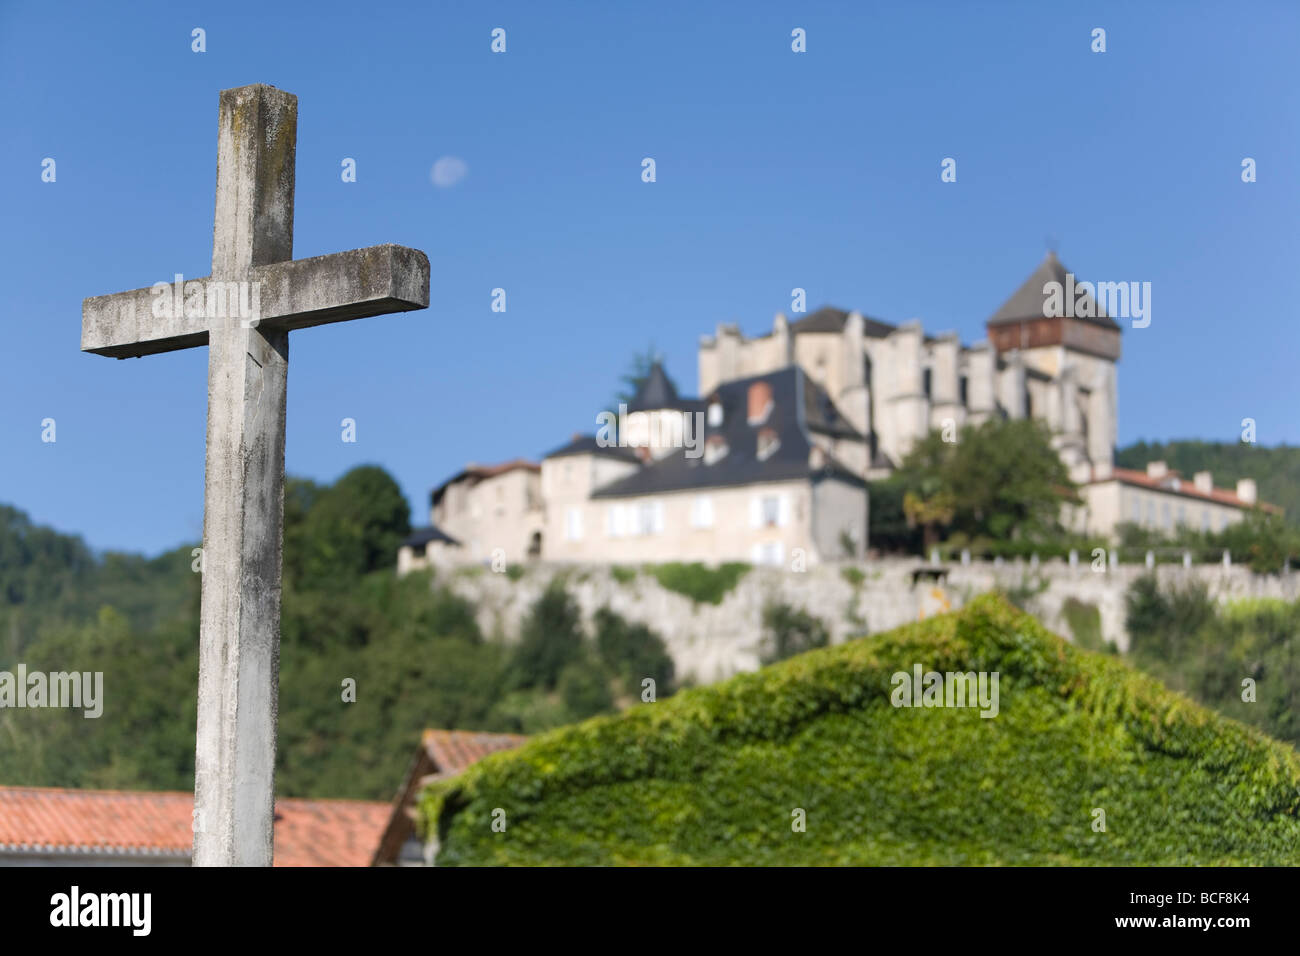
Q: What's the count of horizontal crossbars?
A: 1